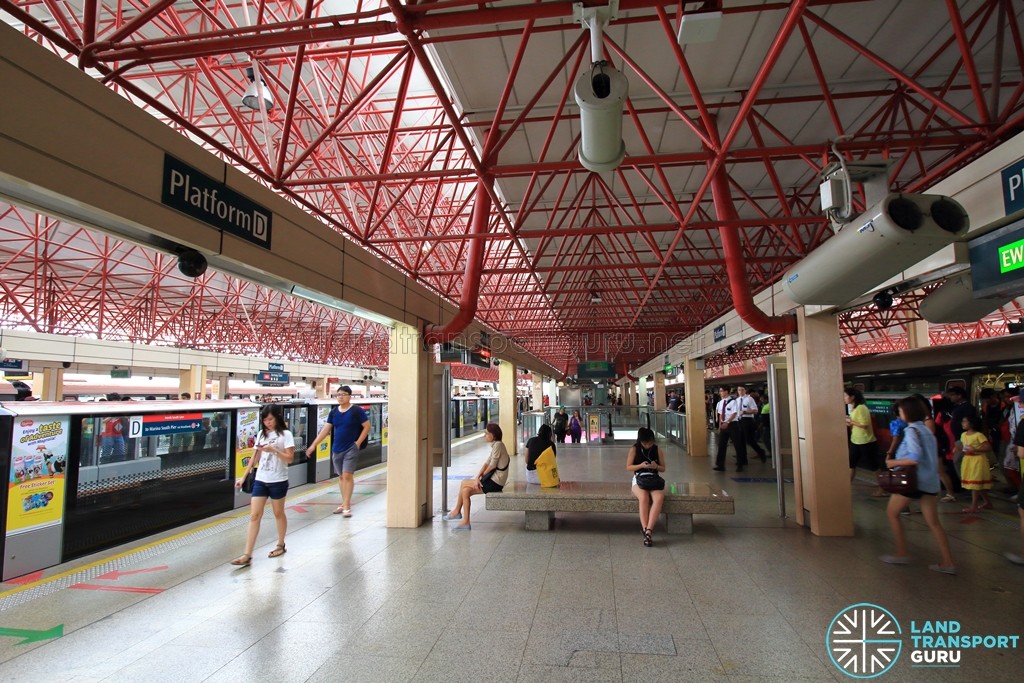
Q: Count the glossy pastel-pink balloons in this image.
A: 0